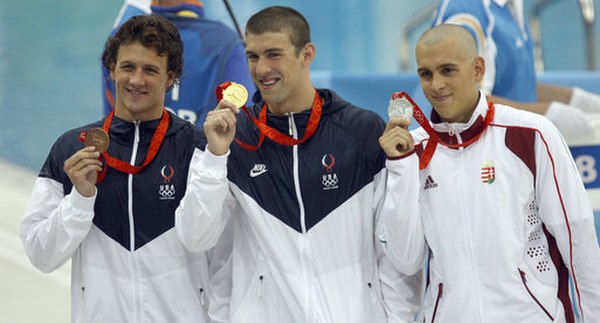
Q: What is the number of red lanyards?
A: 3